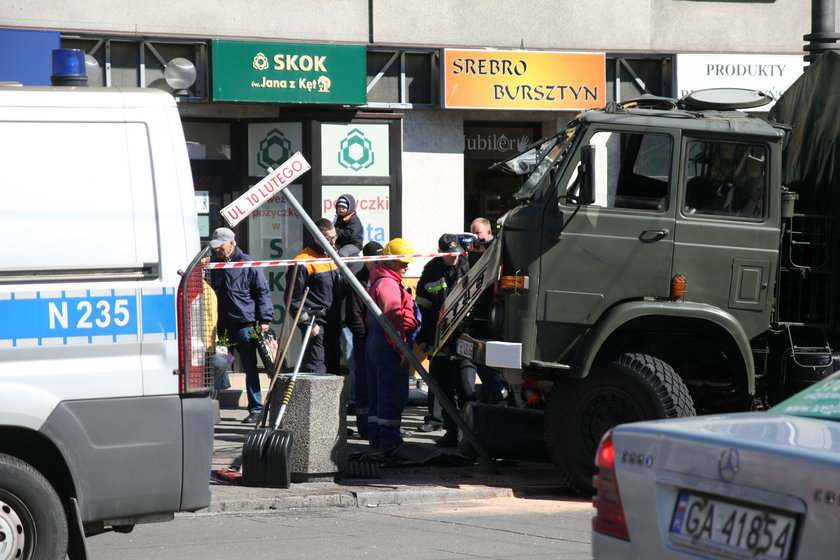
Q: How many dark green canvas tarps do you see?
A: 1